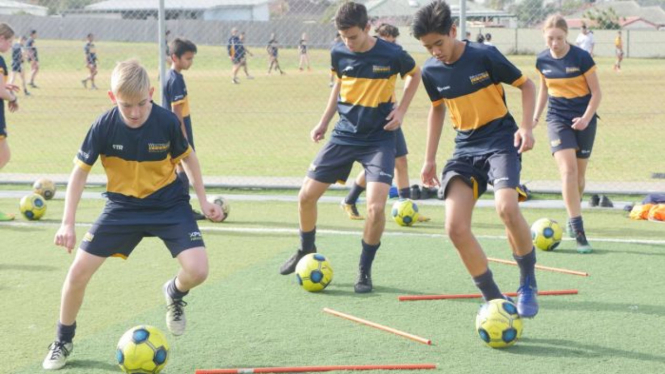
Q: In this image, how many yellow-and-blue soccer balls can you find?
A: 6